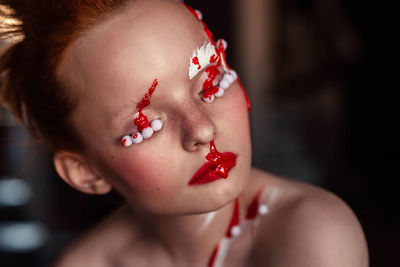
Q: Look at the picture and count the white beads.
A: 13